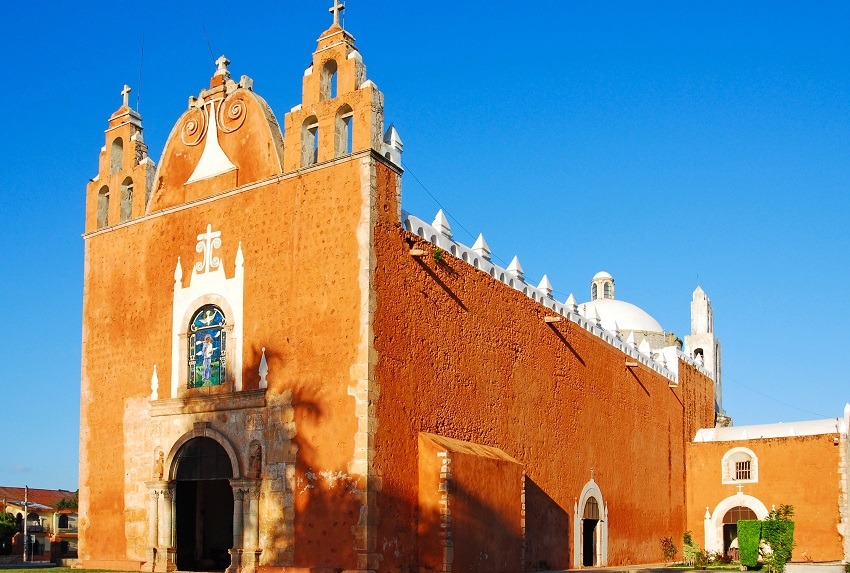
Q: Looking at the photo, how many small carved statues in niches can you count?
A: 2